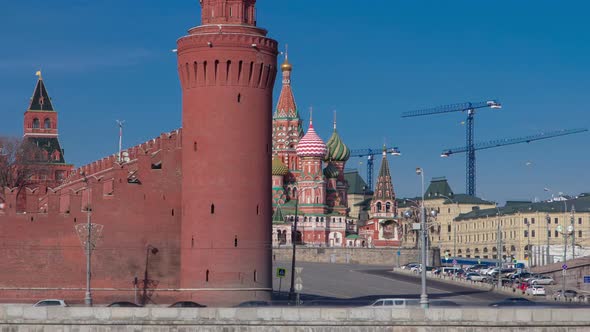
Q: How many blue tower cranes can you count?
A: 3